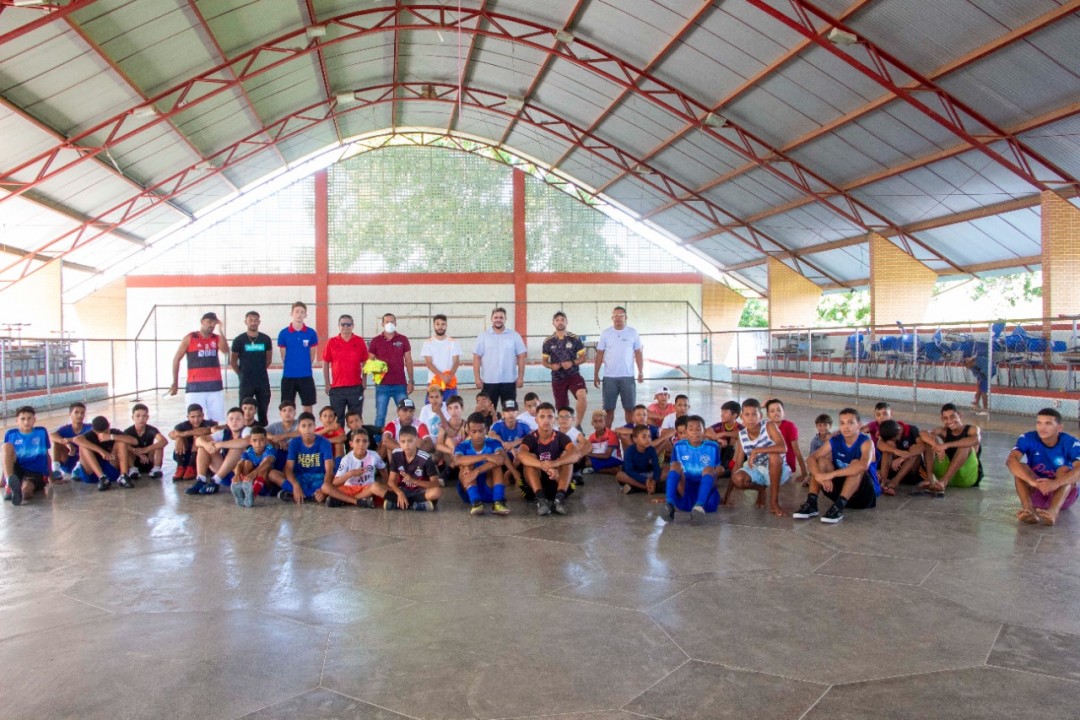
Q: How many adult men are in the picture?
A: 9